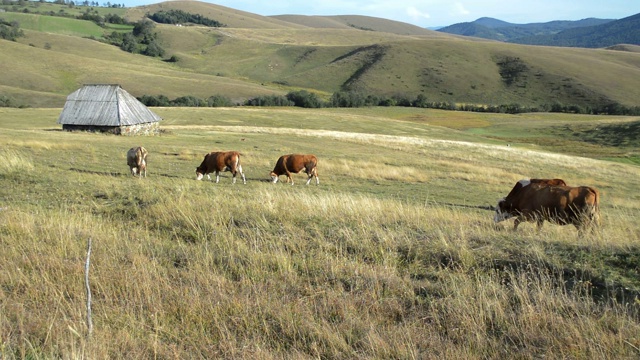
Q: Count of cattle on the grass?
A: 5